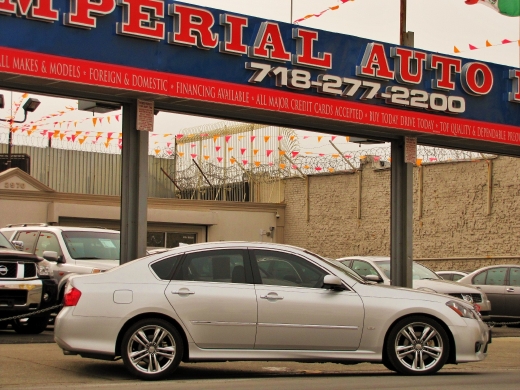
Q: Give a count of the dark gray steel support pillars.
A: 2